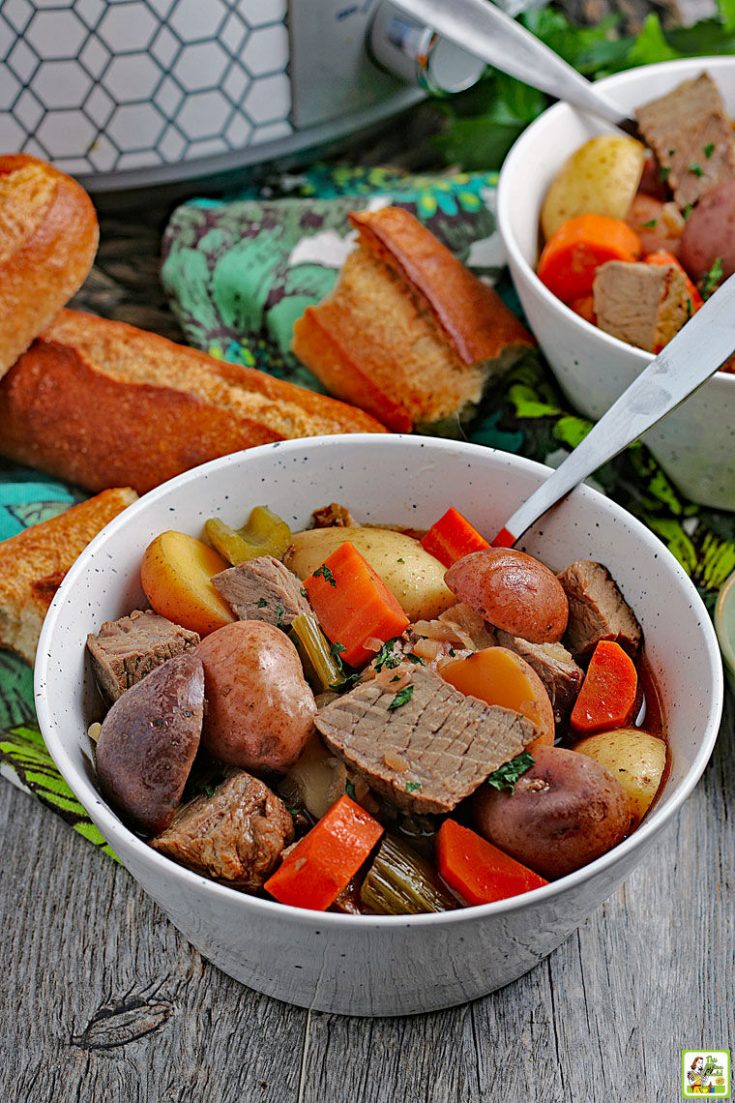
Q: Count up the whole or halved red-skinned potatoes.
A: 5